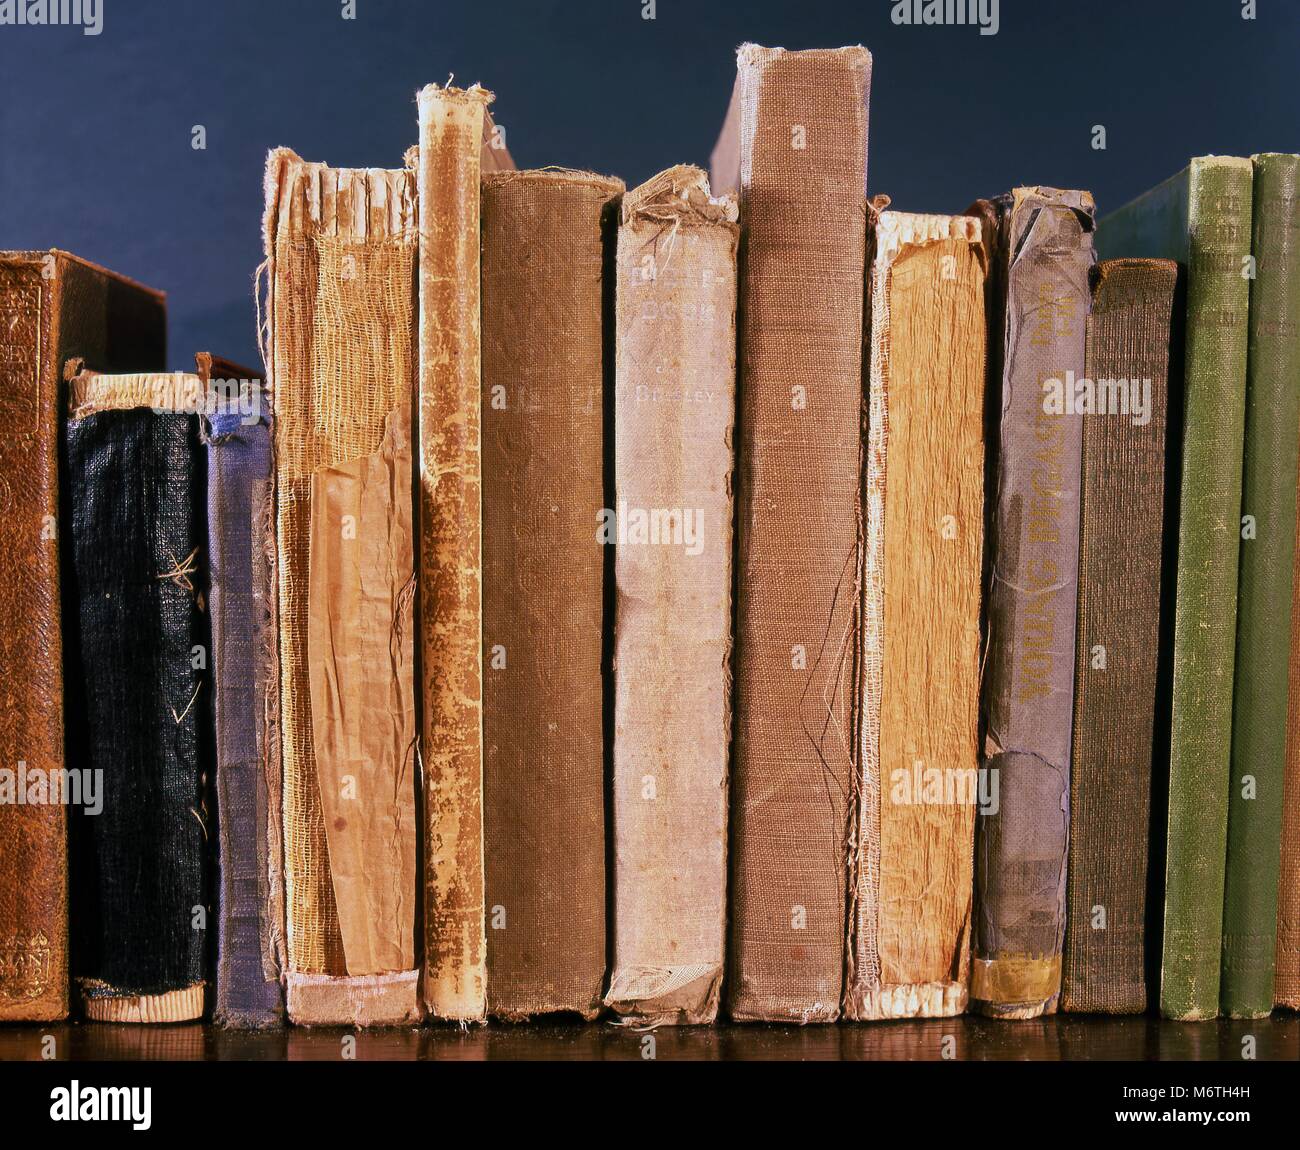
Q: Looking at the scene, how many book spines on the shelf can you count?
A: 14